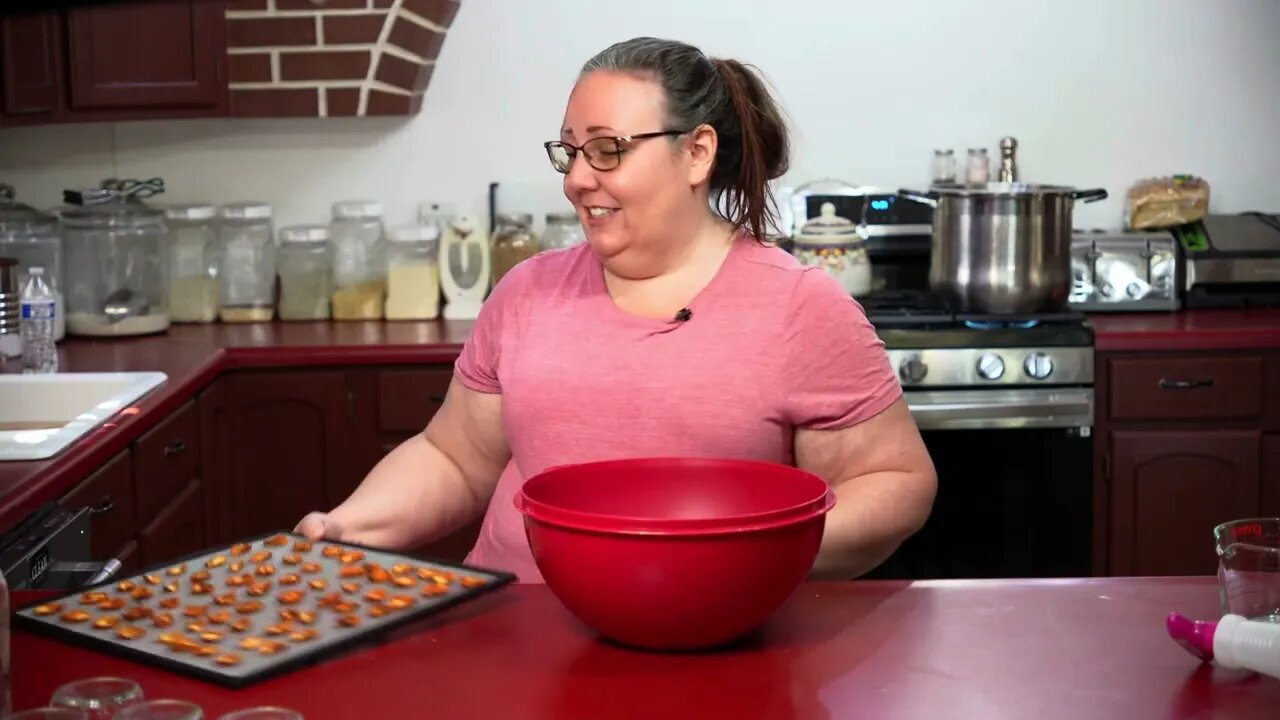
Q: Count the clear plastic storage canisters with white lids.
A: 5